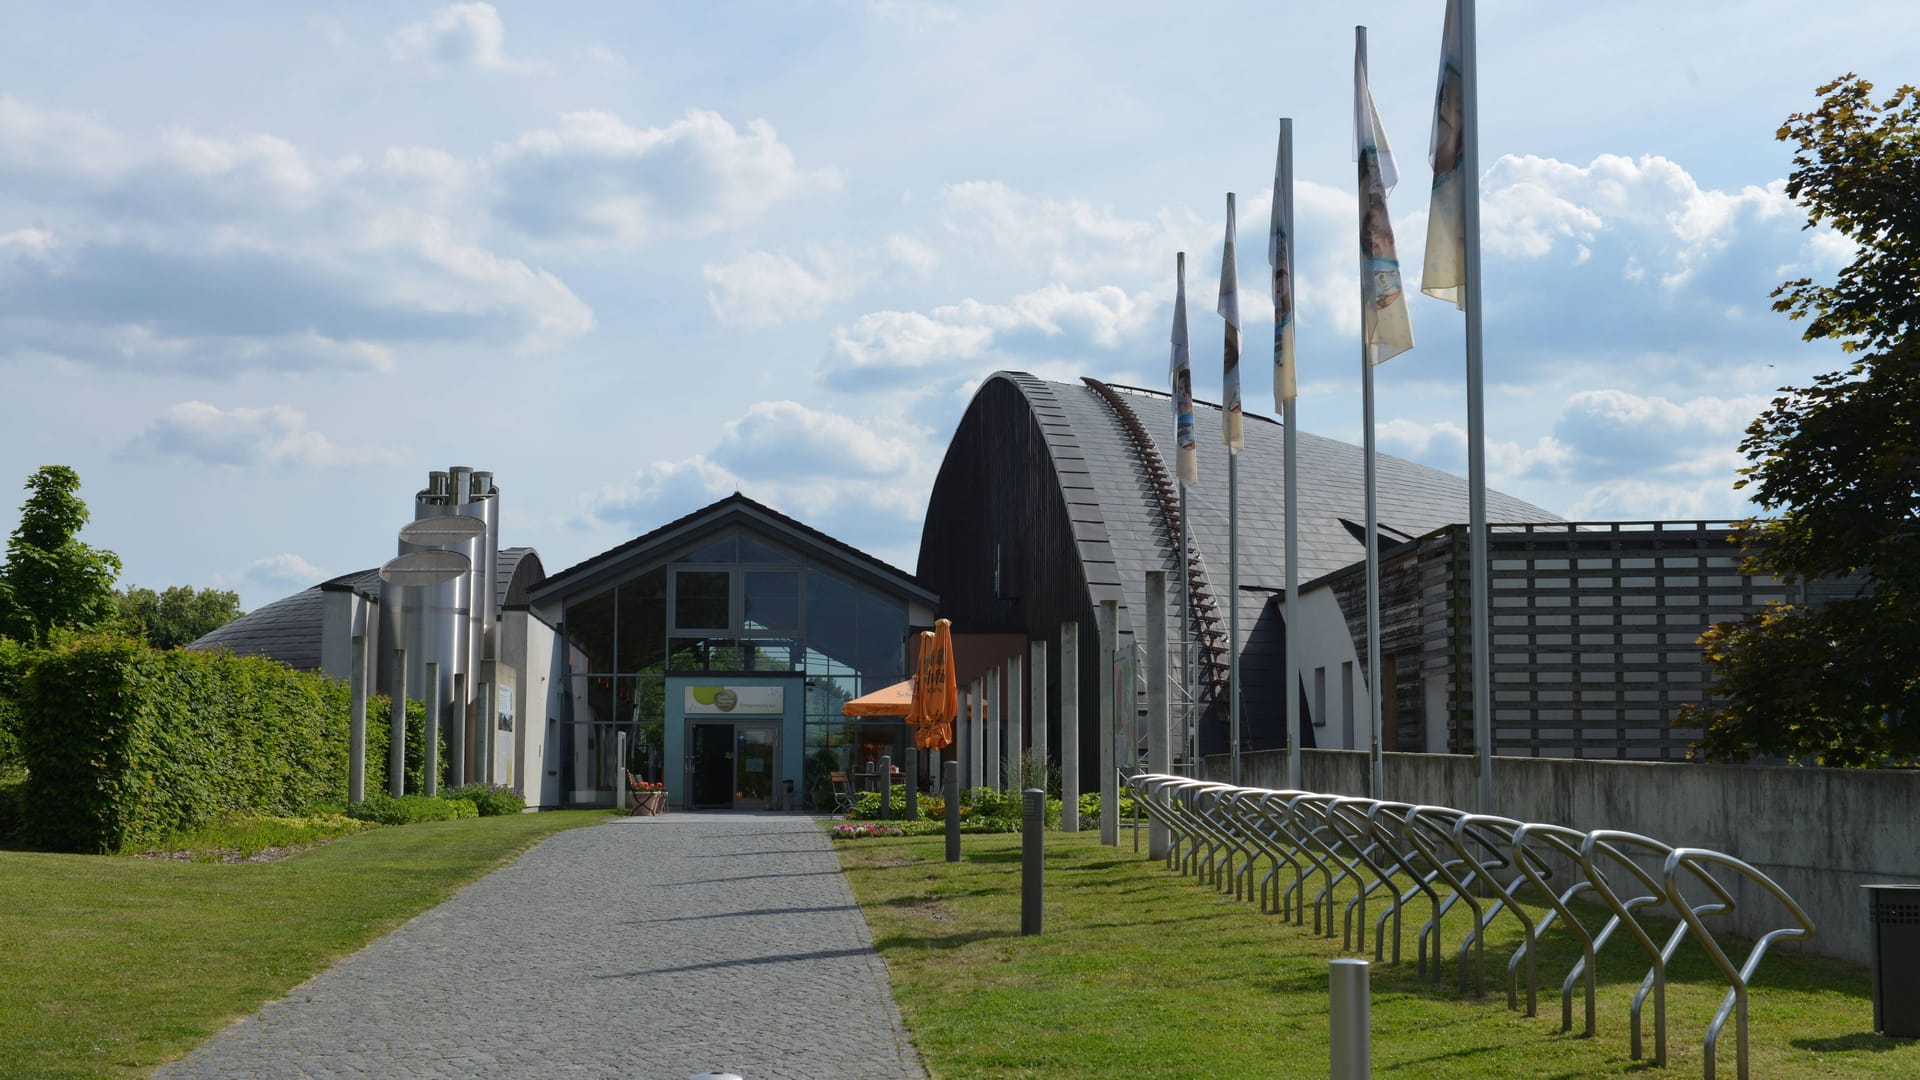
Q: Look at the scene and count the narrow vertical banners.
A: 5